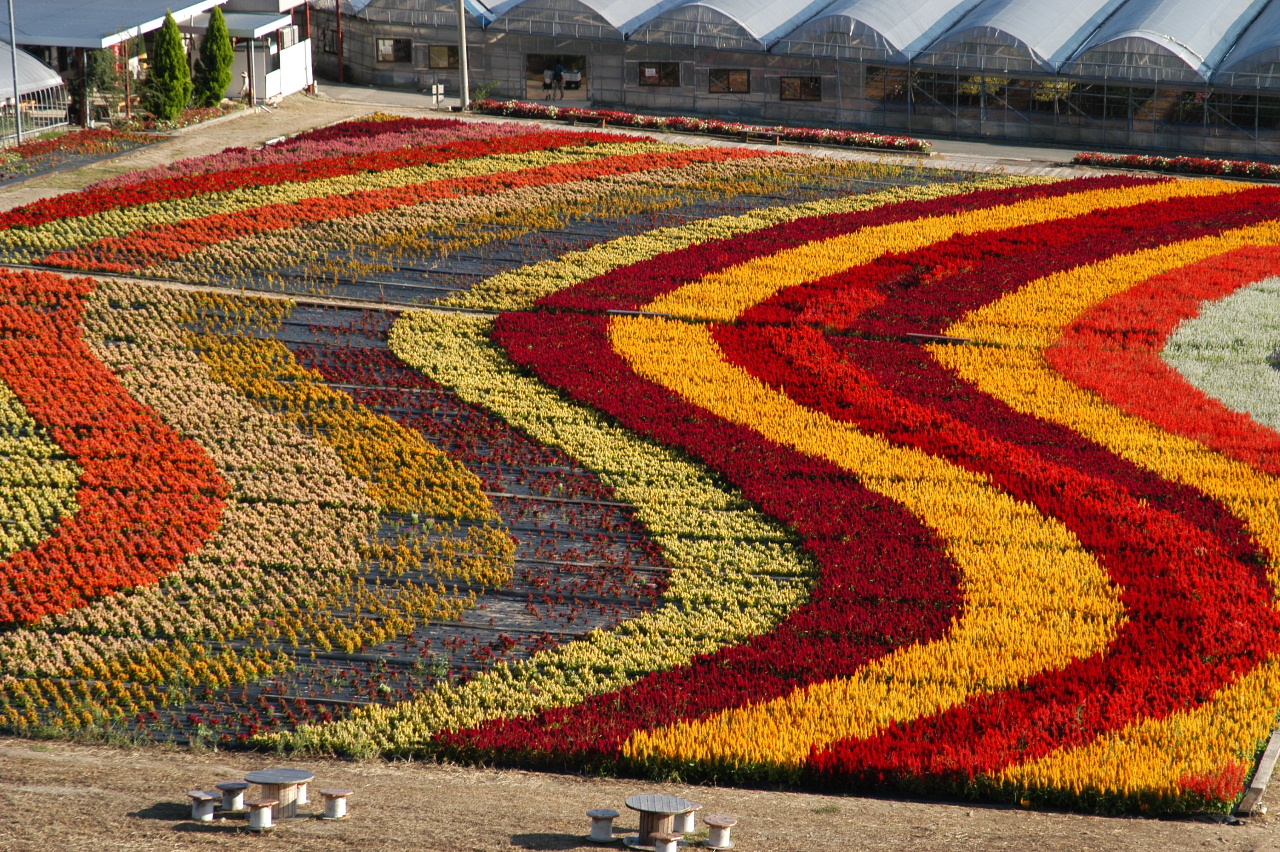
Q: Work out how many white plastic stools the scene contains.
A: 9